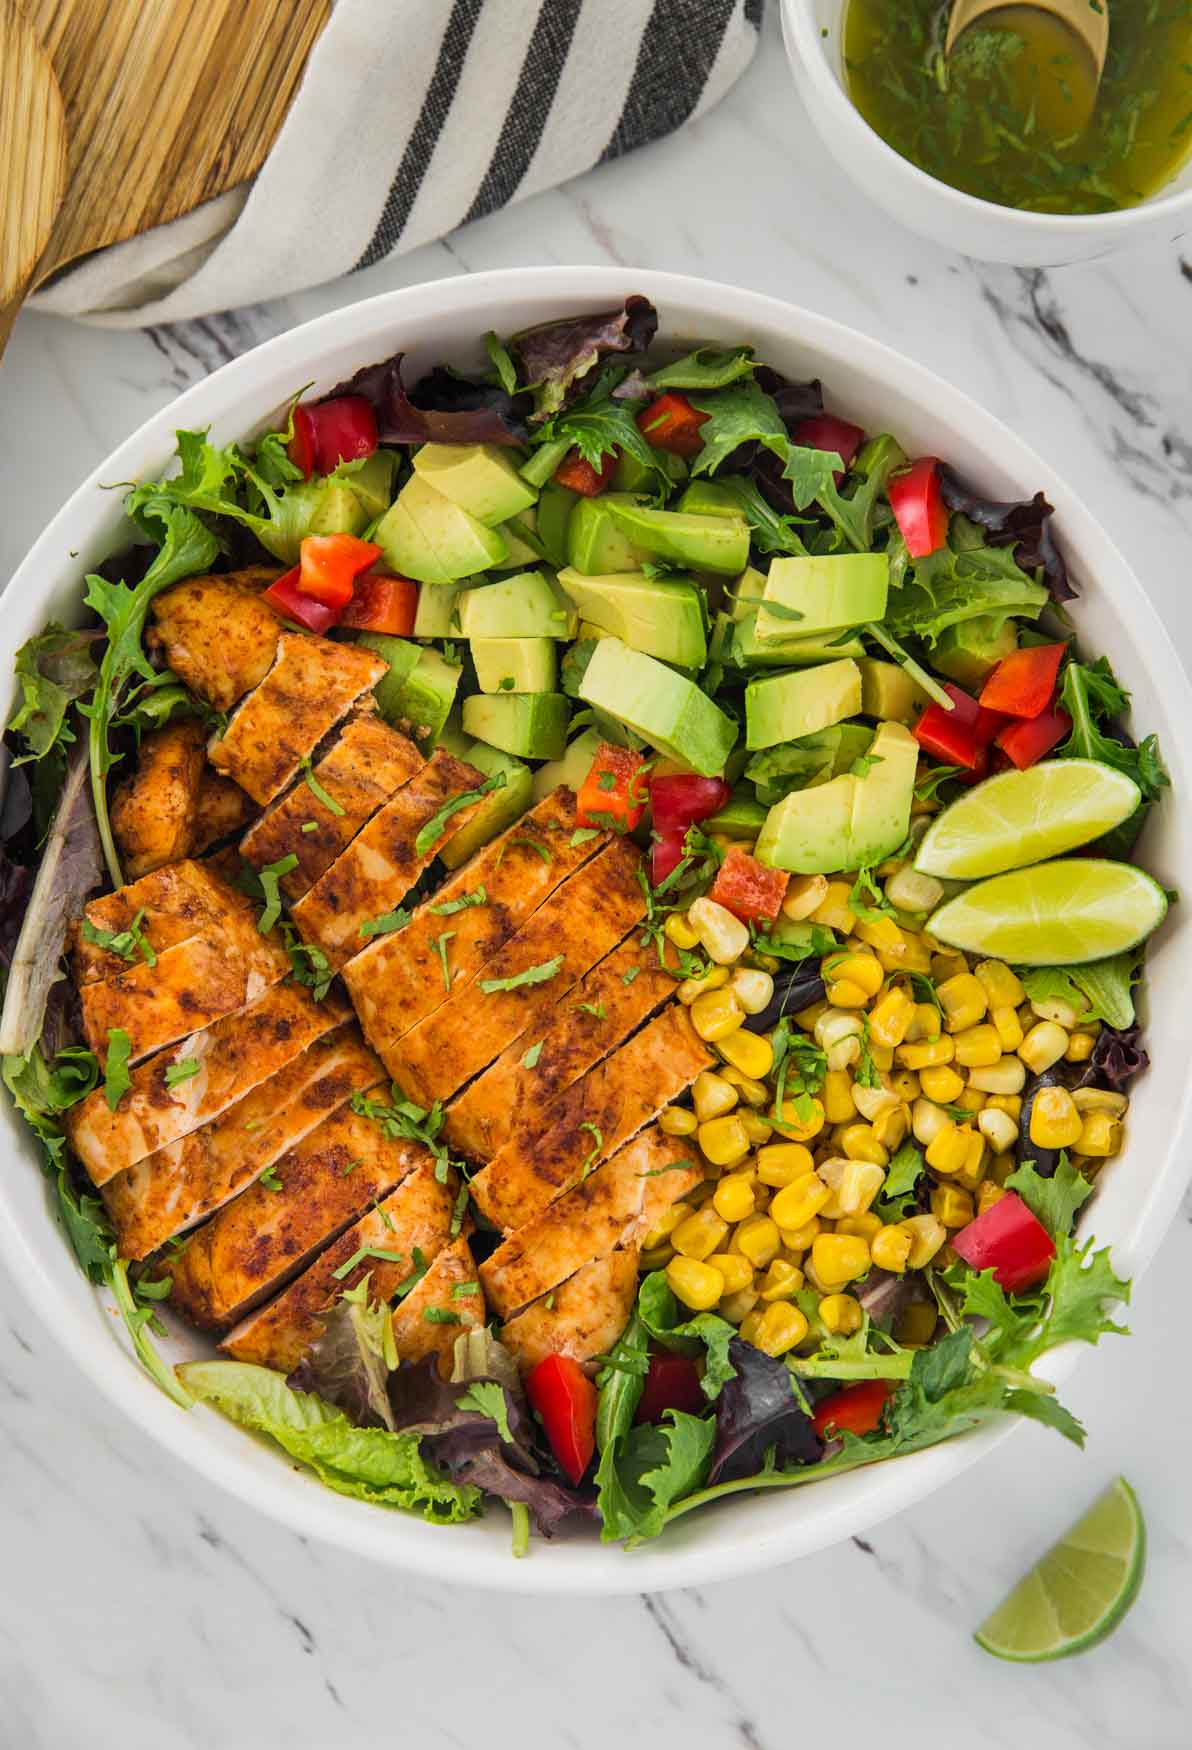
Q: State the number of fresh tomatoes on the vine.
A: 0